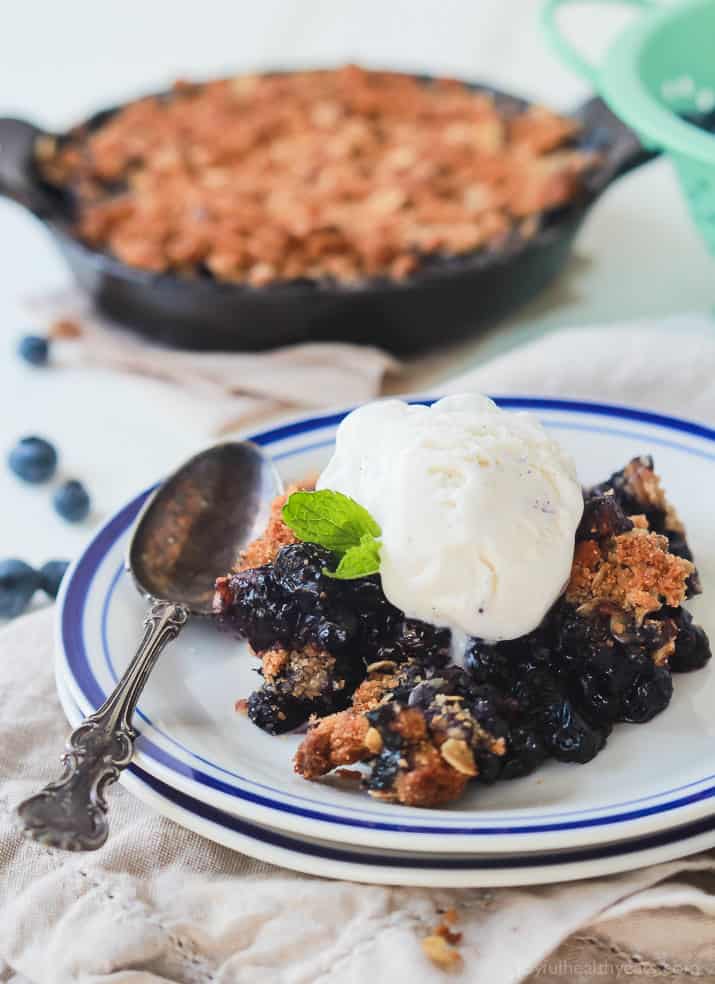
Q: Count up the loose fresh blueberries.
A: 5